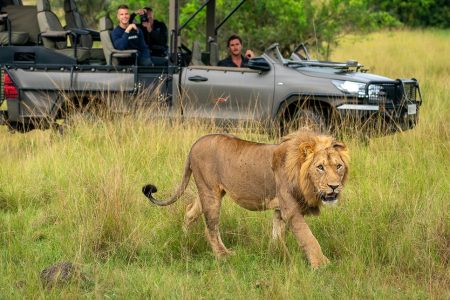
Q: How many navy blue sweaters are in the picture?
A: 1